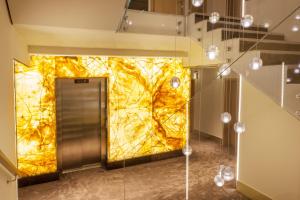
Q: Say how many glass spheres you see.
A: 12